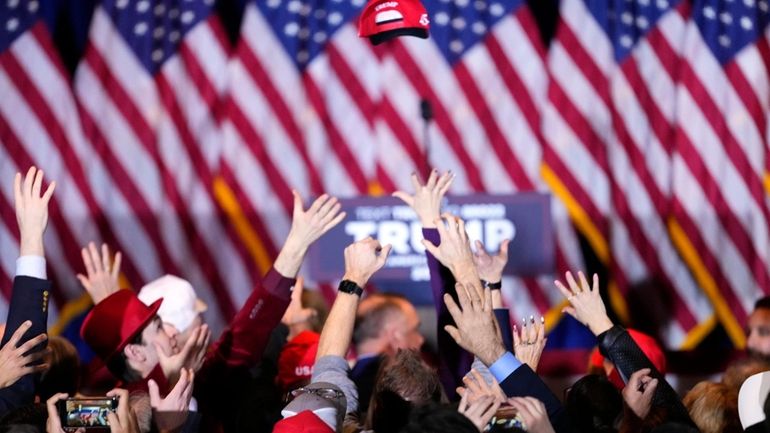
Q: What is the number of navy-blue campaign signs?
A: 1